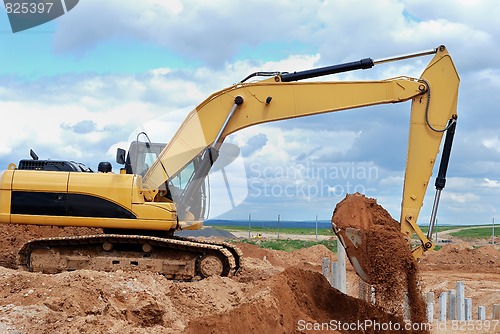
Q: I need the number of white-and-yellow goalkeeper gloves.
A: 0